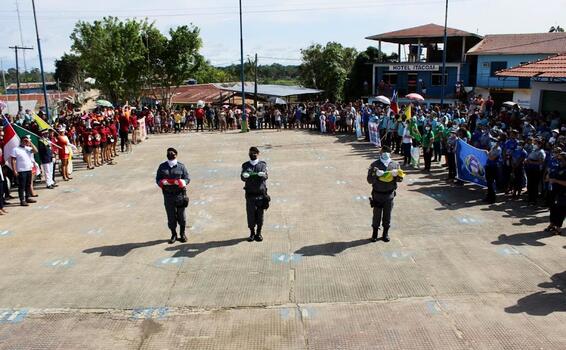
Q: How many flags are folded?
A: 3